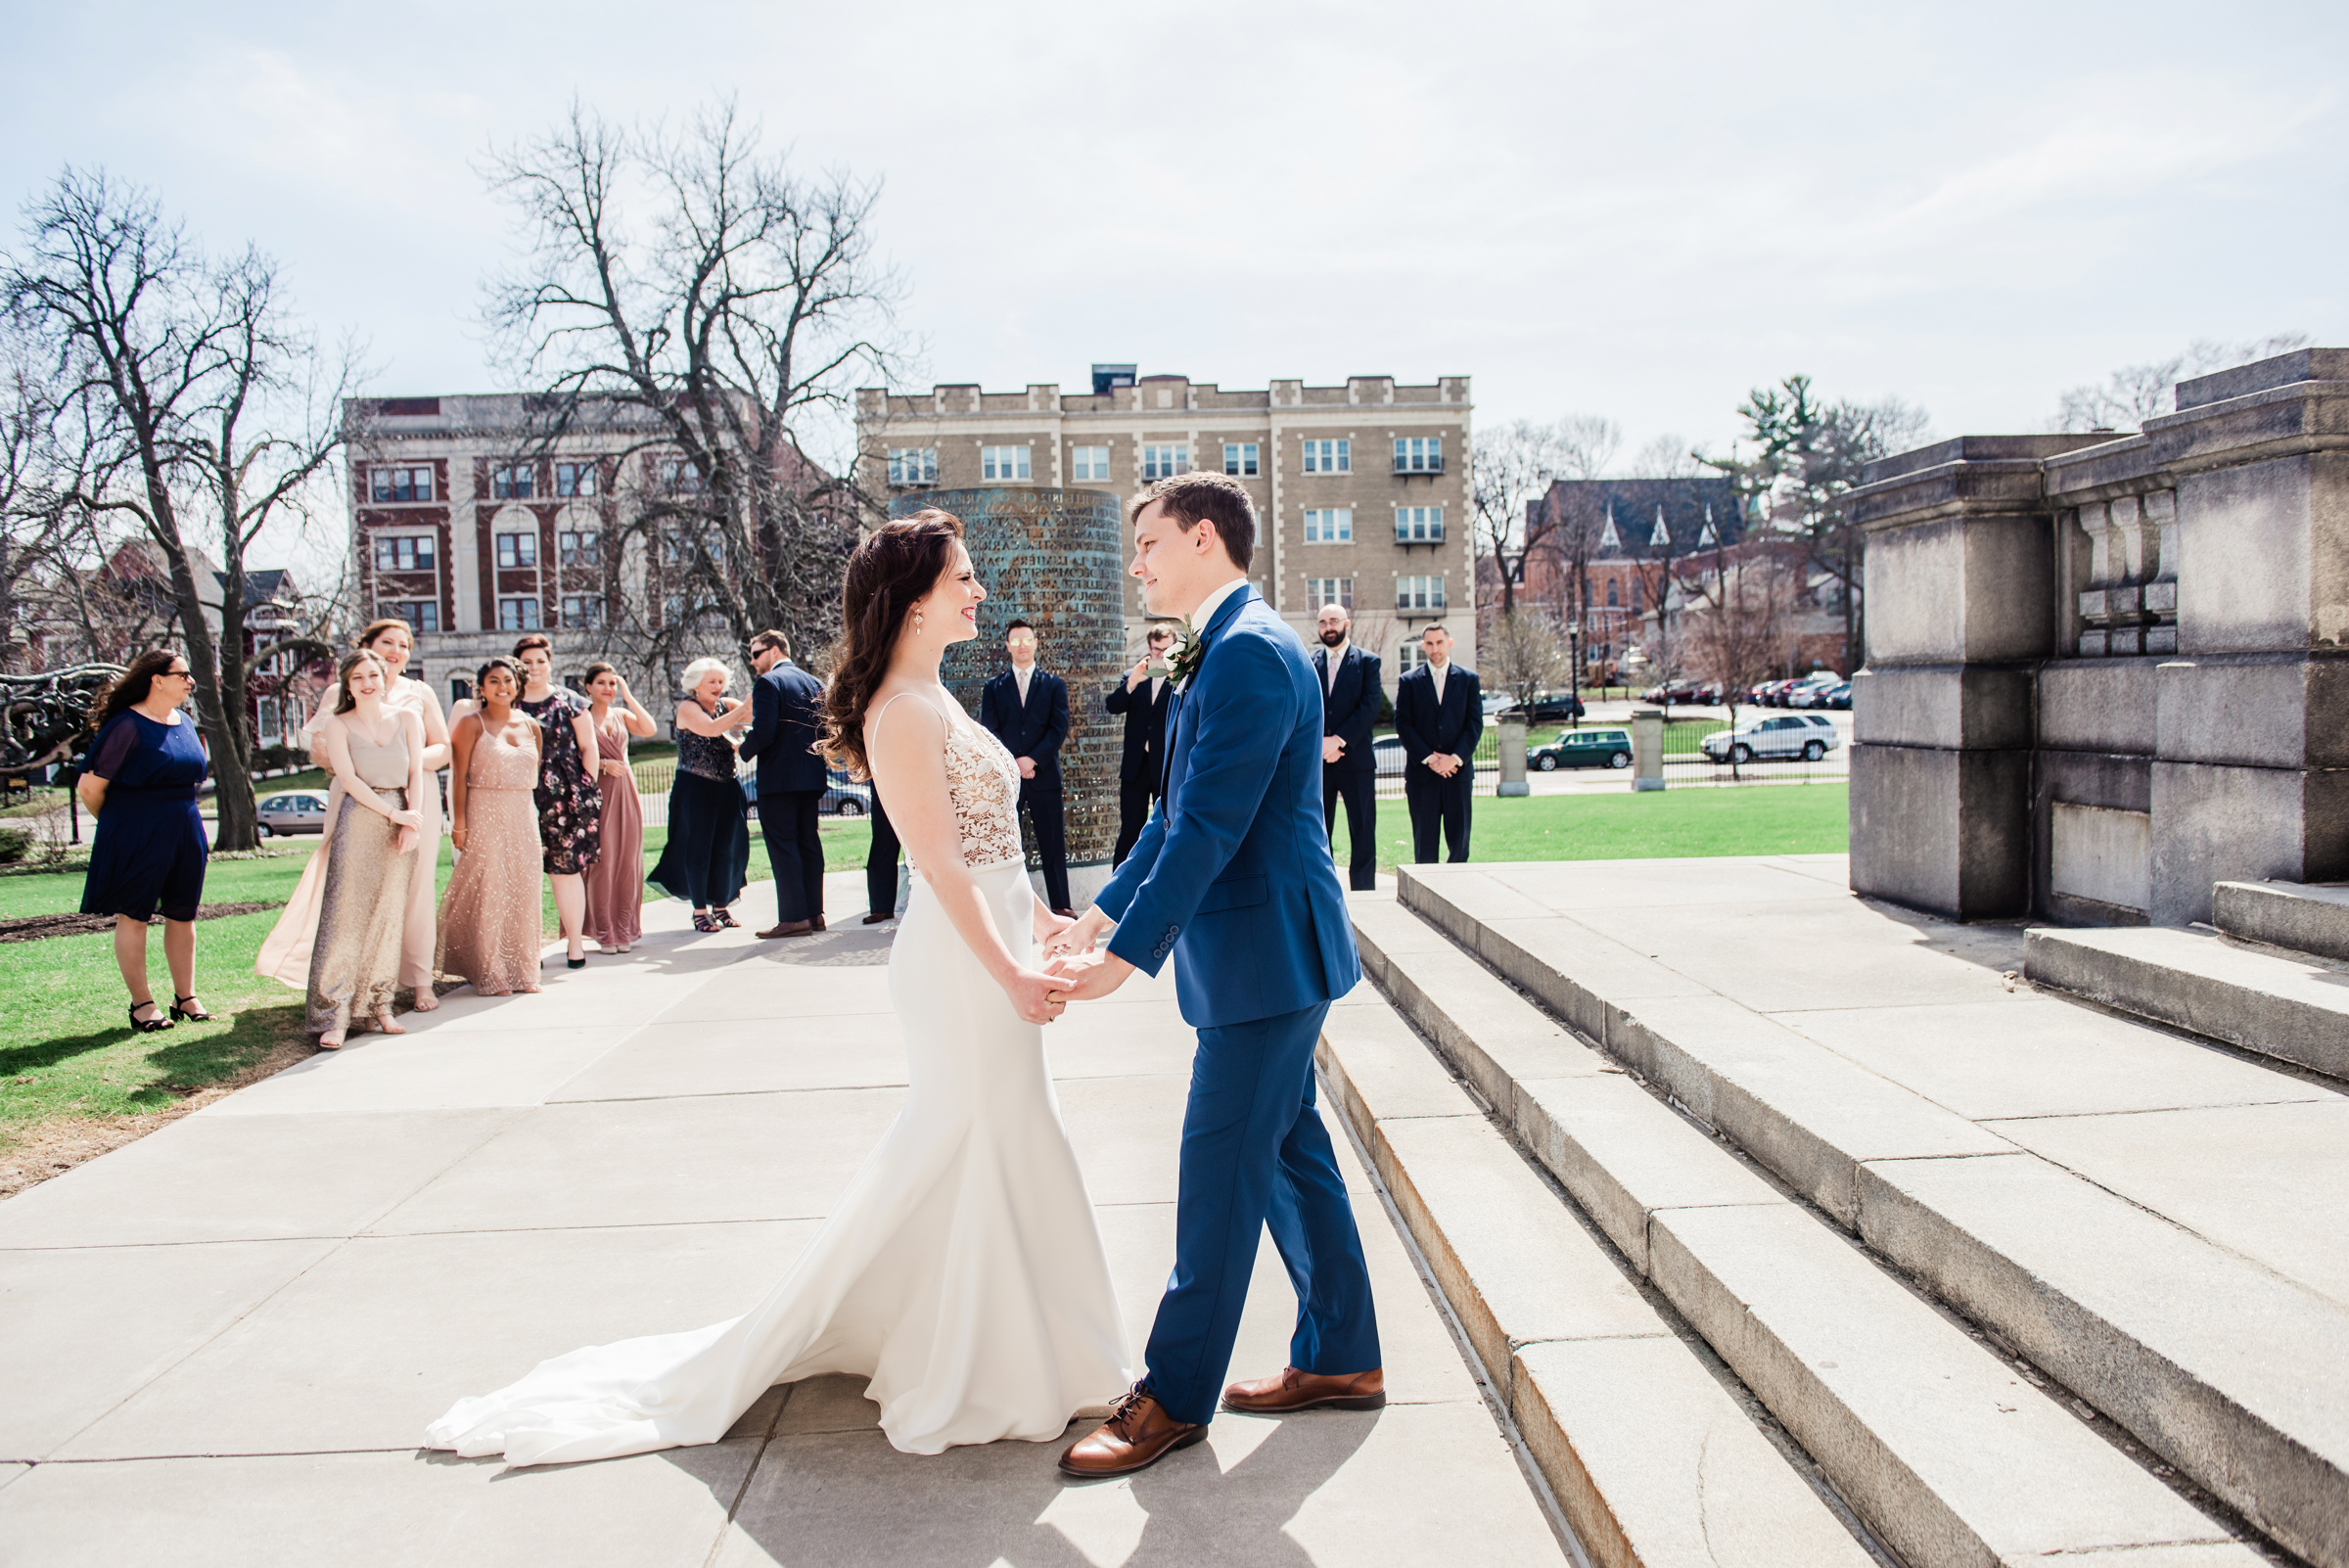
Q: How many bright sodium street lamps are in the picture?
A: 0